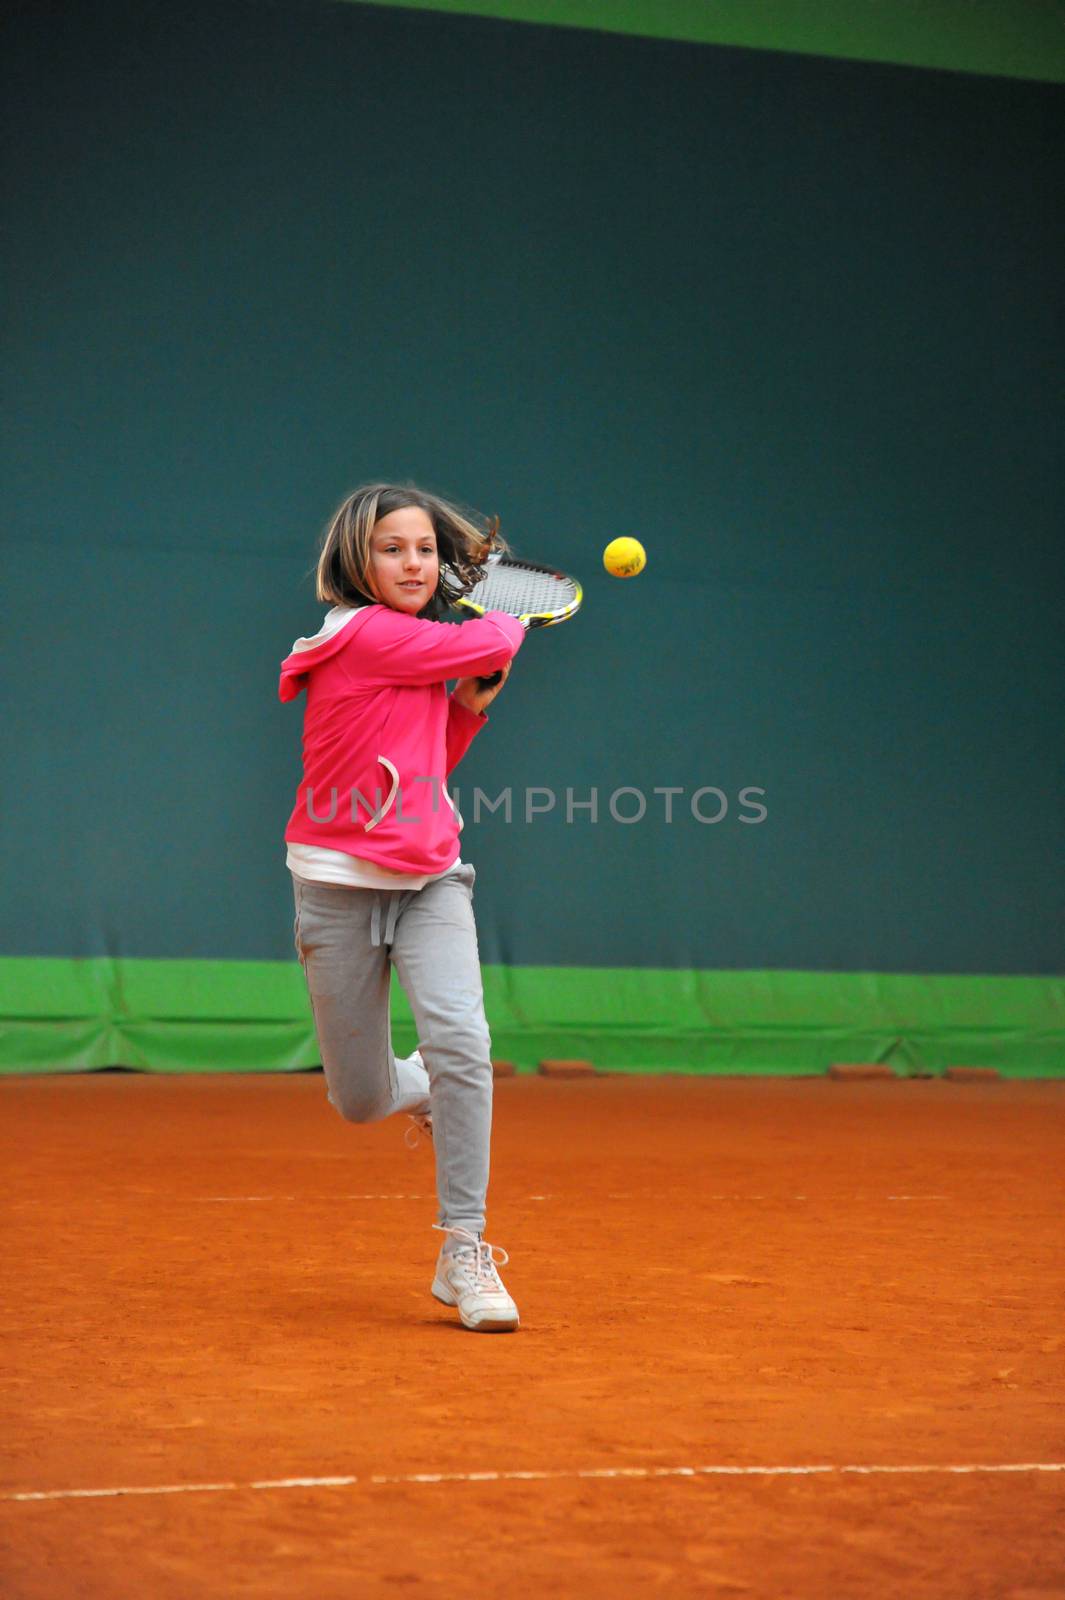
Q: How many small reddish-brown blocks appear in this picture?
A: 4